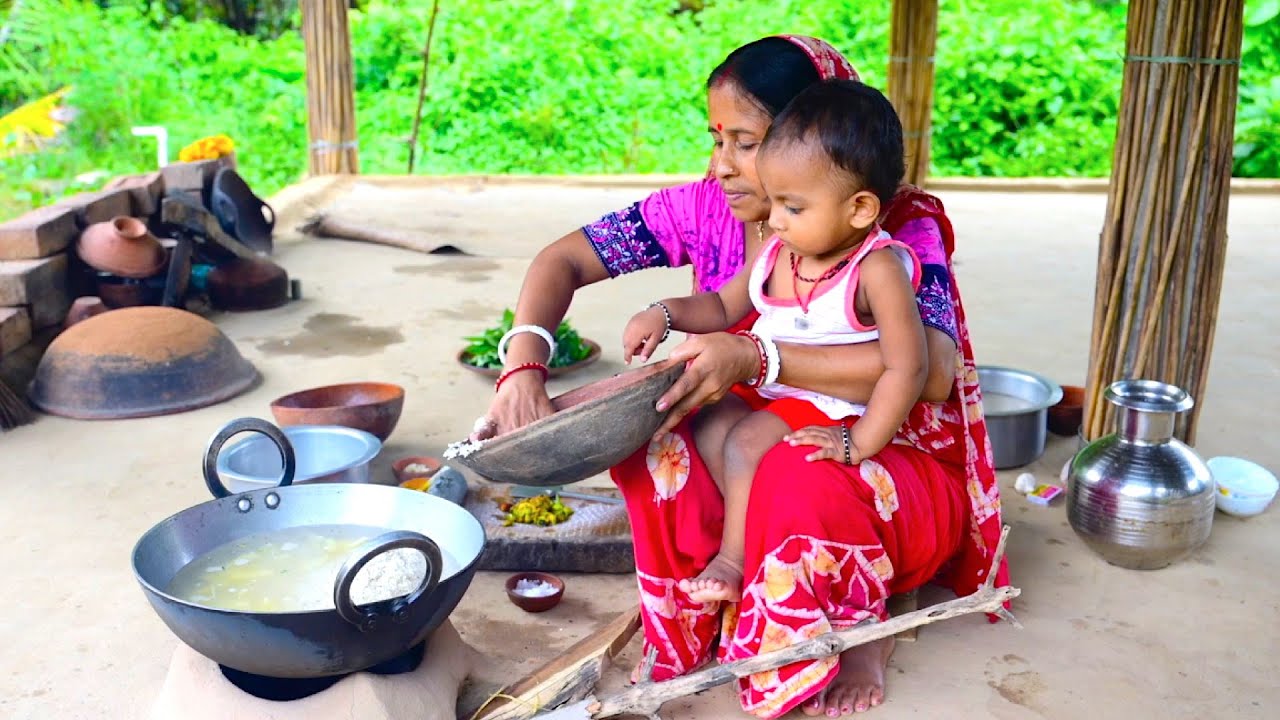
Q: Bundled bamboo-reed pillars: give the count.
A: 3